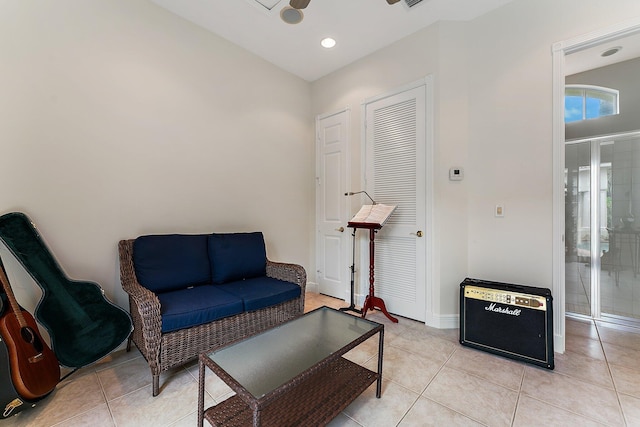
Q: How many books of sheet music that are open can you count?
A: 1